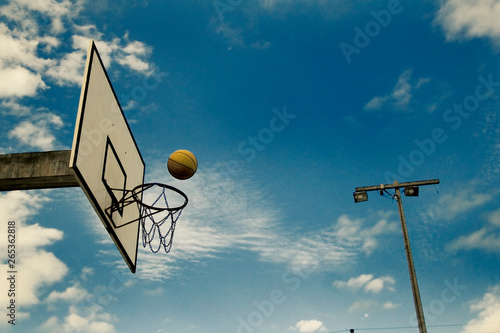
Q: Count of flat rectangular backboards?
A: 1